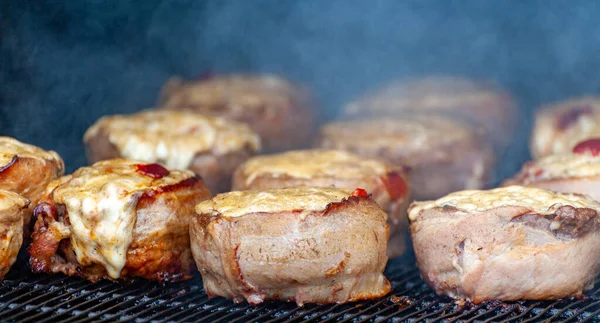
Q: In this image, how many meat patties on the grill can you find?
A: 12